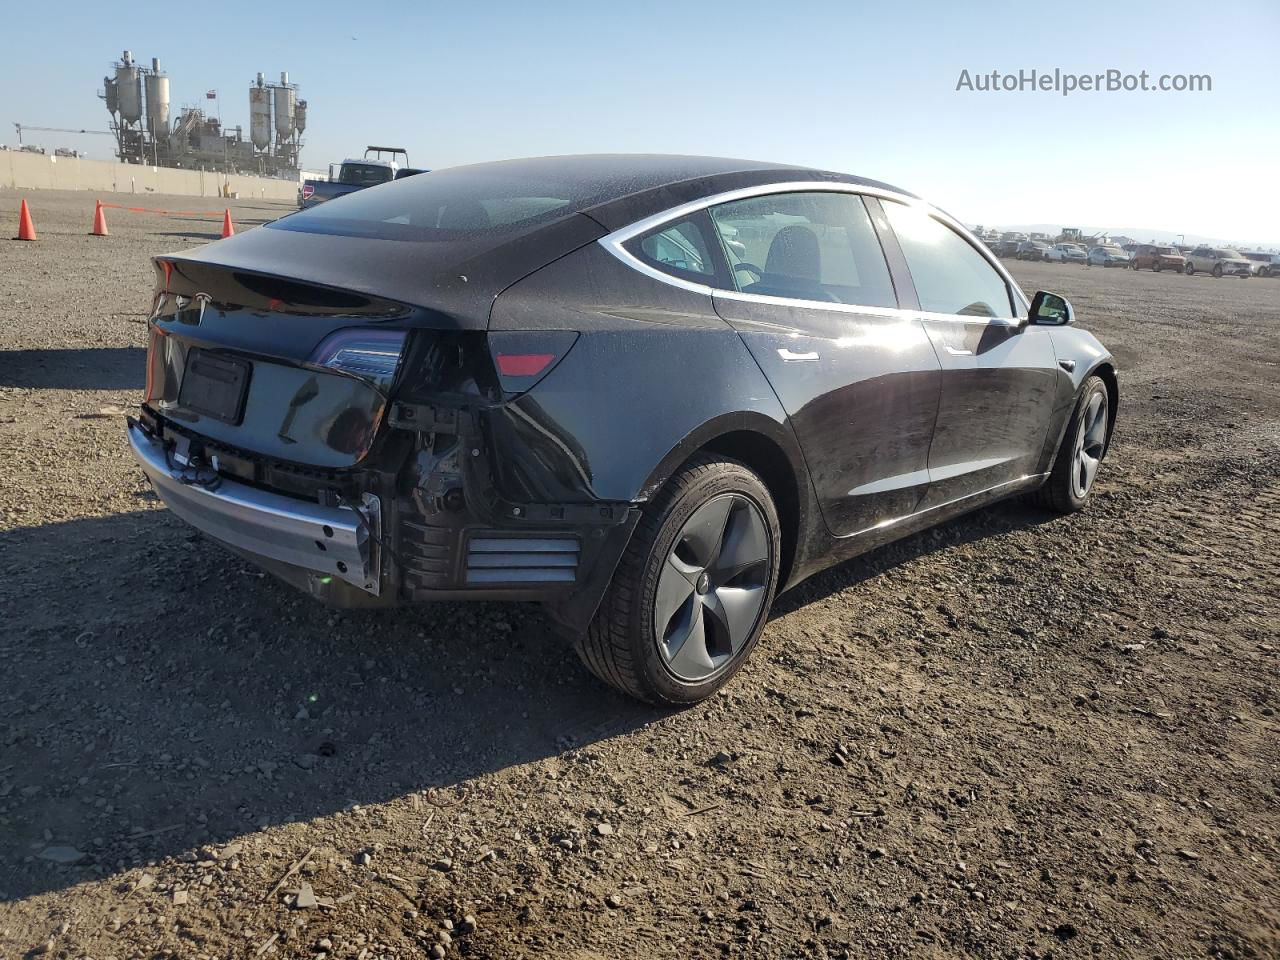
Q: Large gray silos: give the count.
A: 4